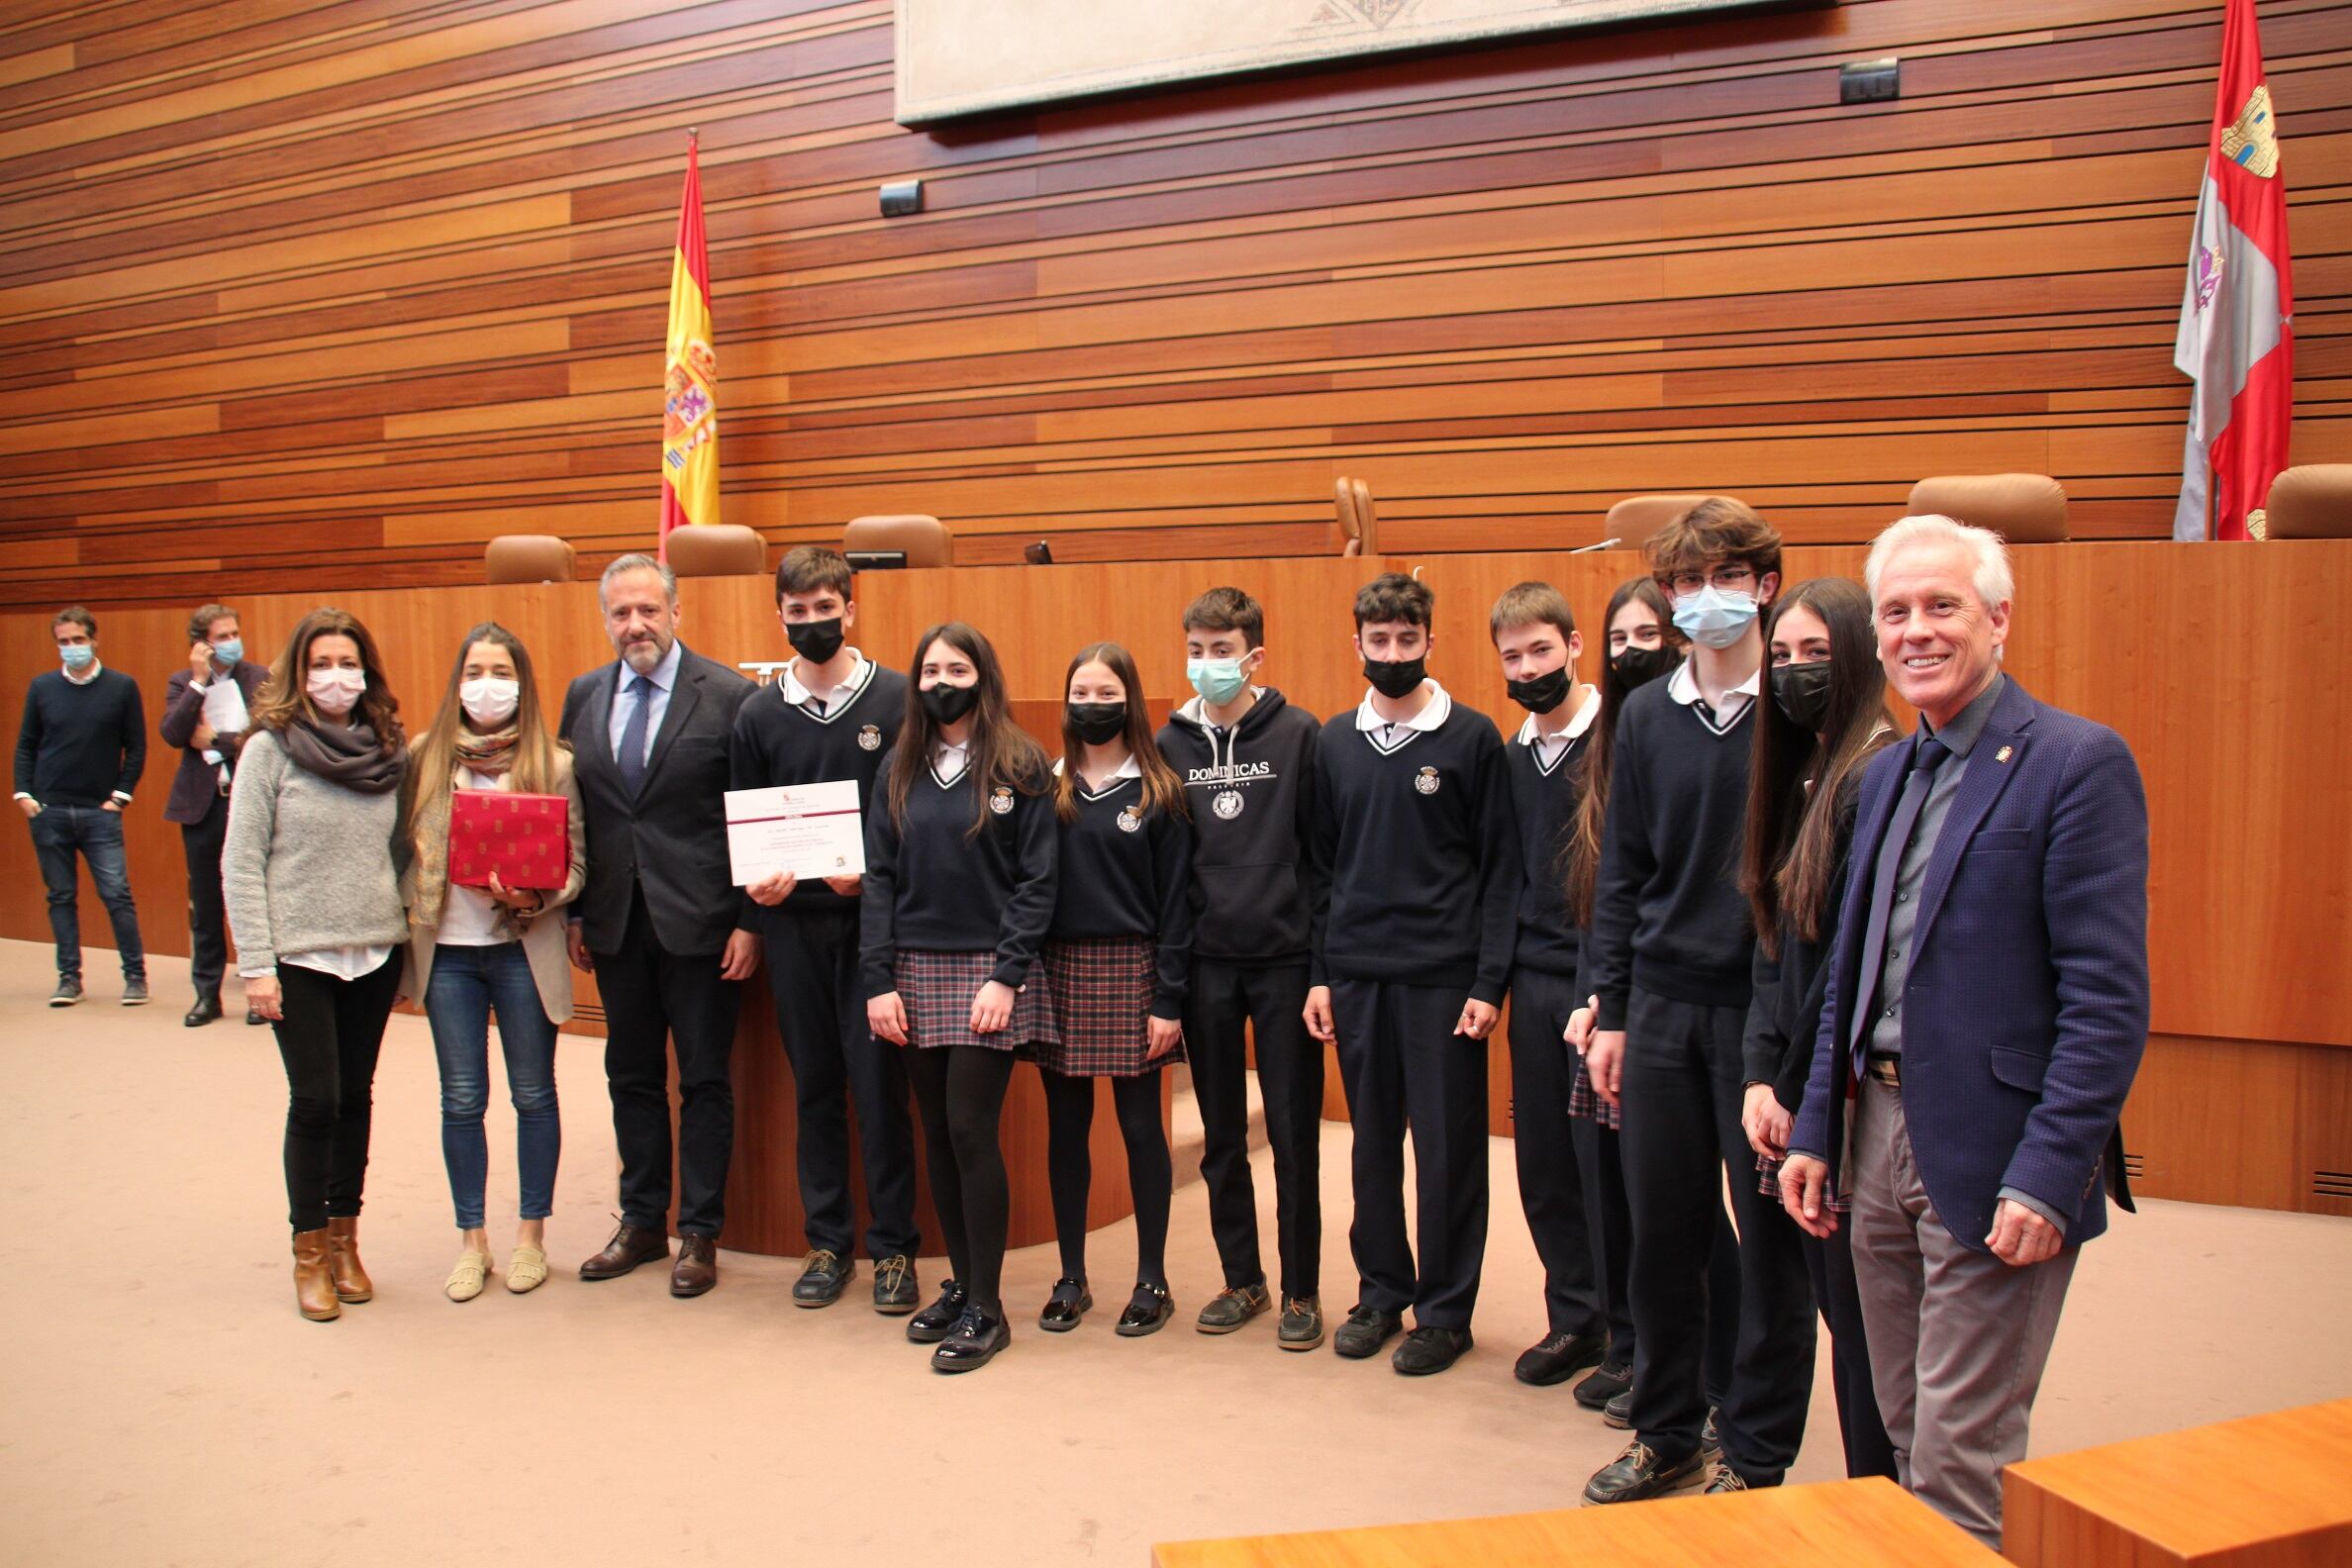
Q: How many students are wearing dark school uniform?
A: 9